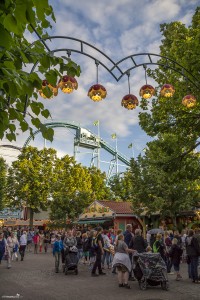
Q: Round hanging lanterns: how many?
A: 7